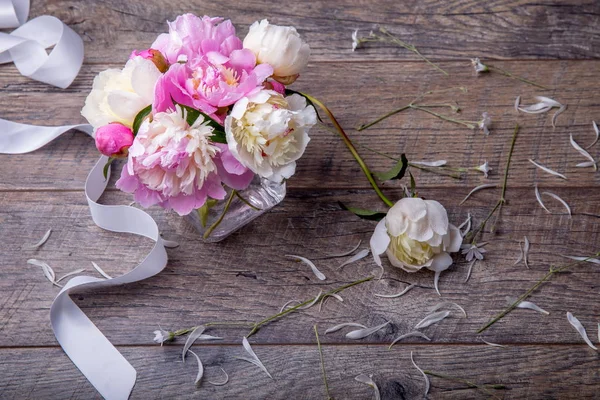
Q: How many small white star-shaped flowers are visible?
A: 6